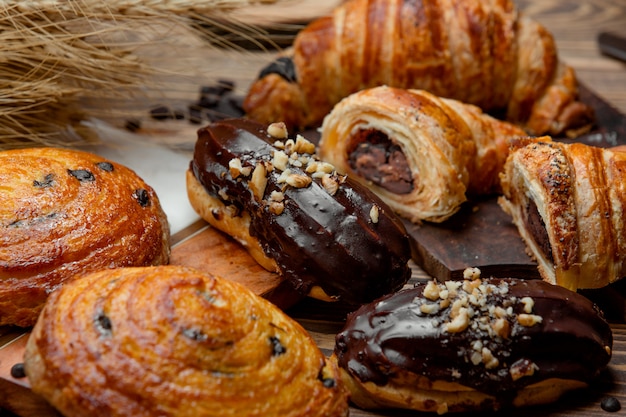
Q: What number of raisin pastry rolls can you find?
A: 2